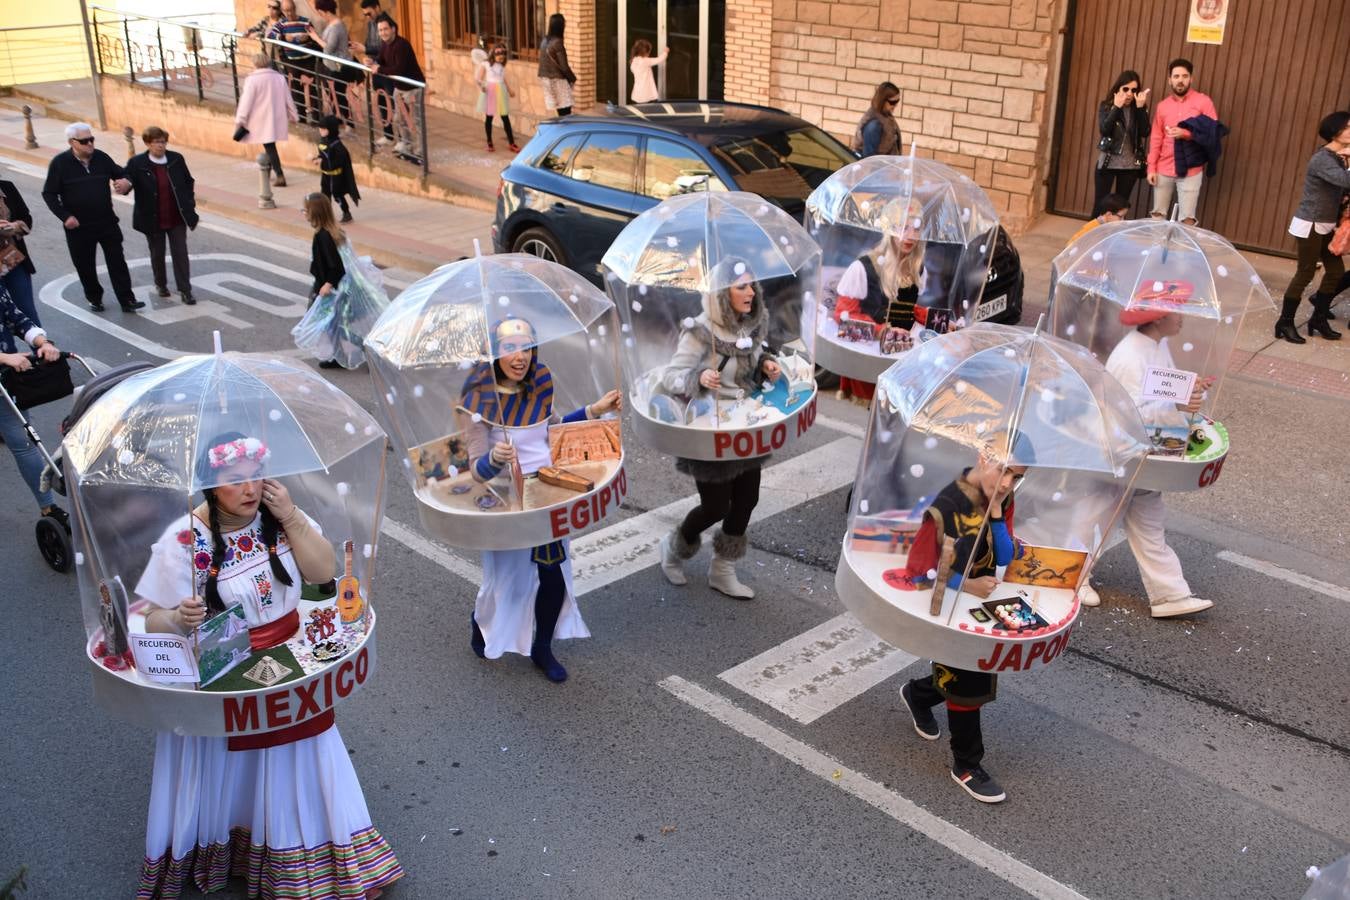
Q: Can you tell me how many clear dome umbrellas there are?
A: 6